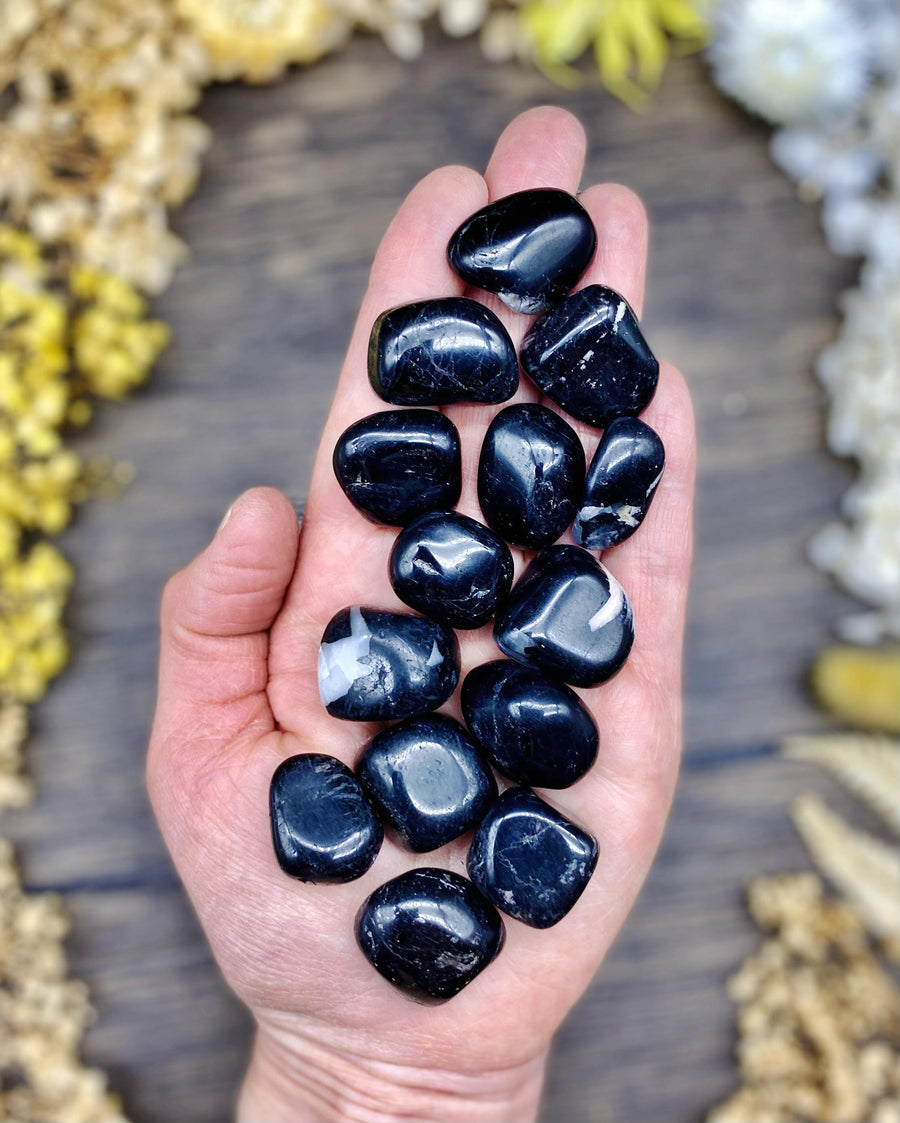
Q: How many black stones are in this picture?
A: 14